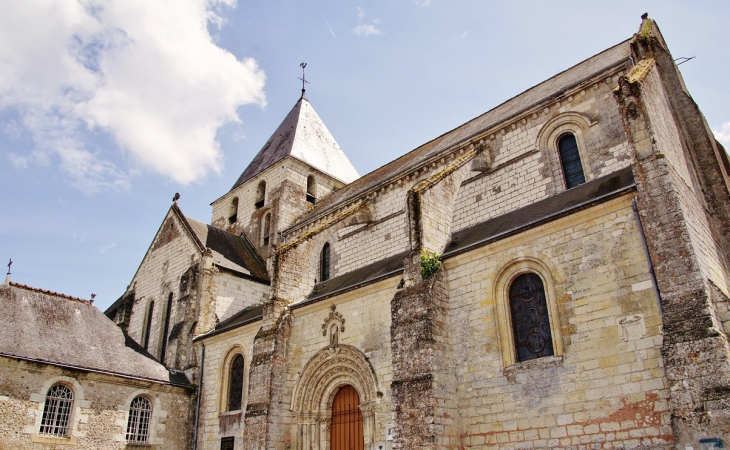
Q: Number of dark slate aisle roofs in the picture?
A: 3